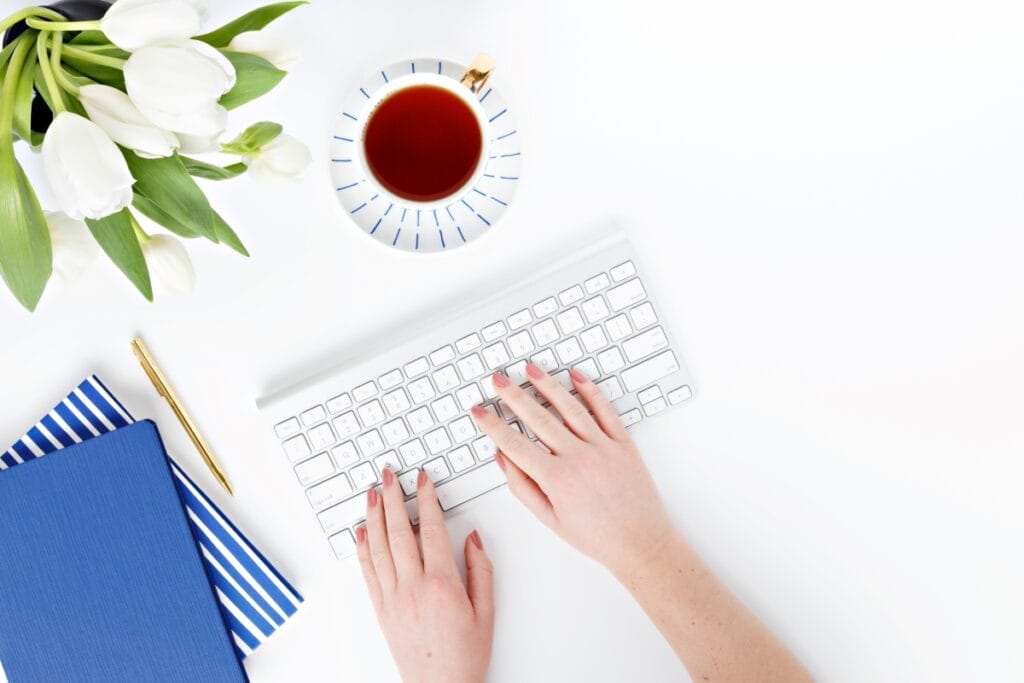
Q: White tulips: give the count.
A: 8